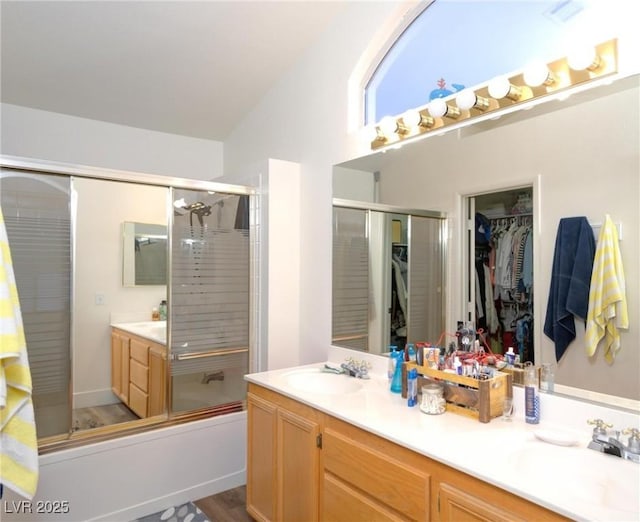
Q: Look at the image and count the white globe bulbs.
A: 8